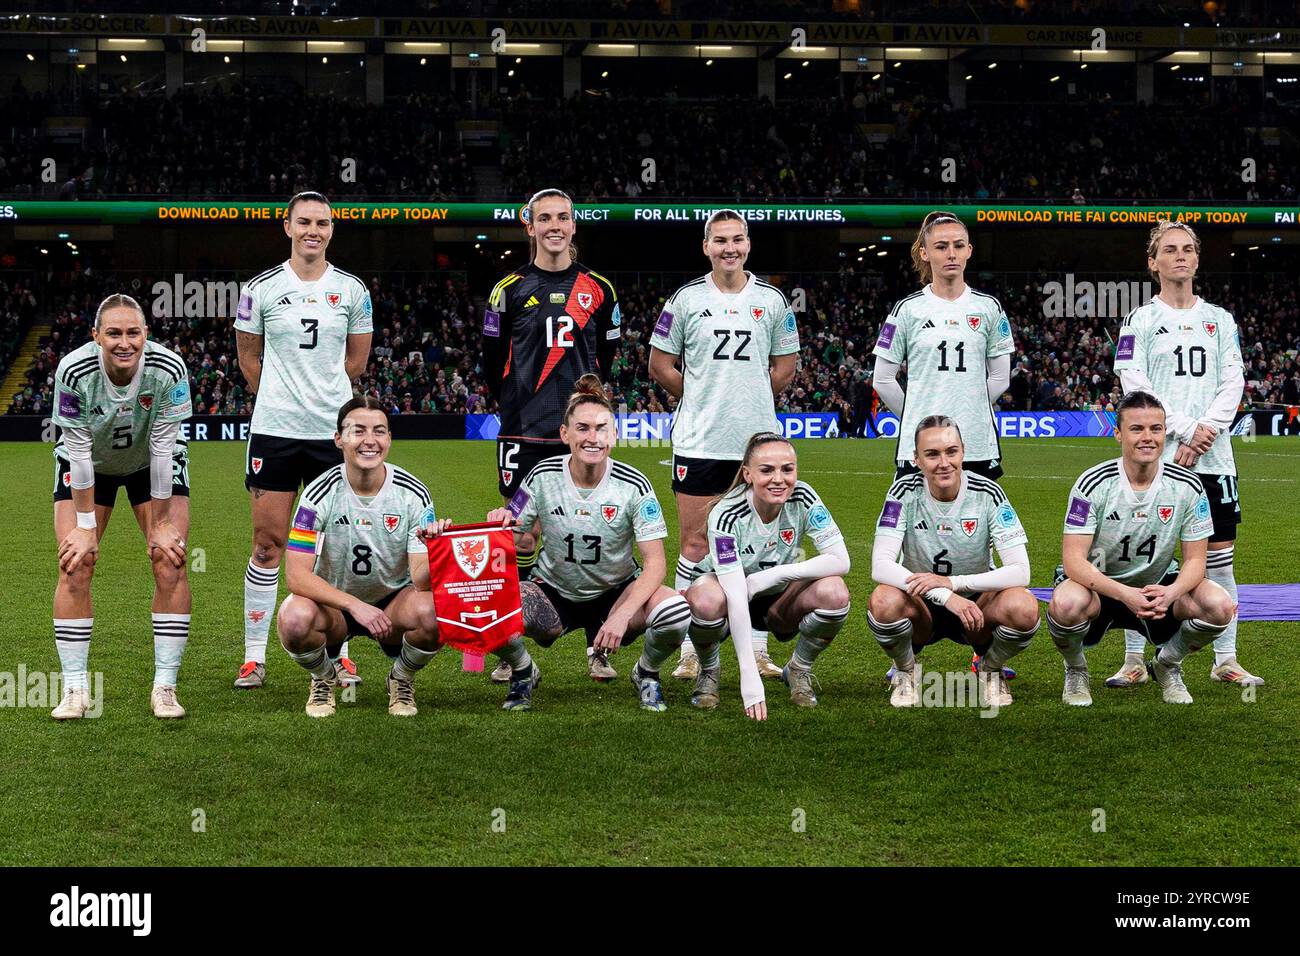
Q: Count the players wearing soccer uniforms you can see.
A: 11